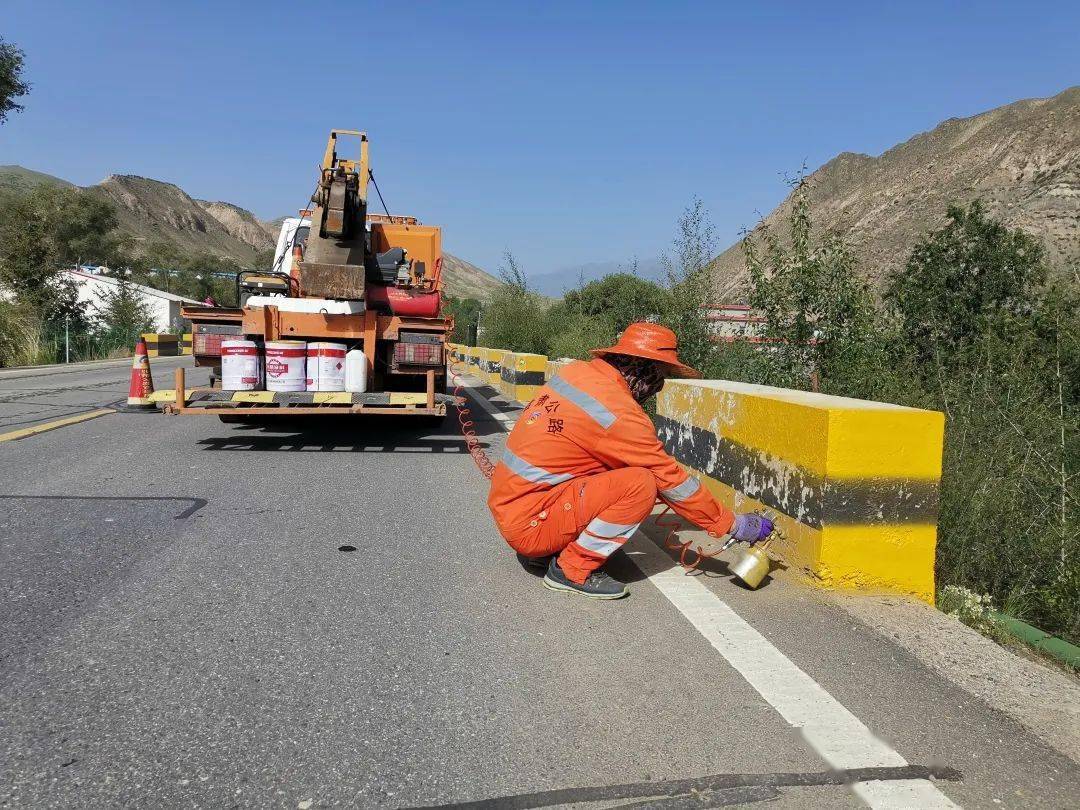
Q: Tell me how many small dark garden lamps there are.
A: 0